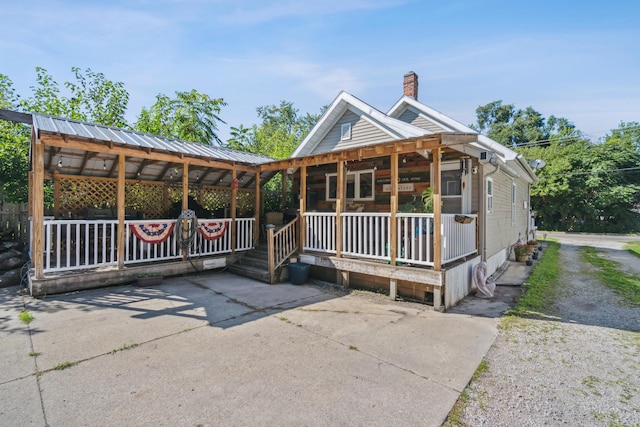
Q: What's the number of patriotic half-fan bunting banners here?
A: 2